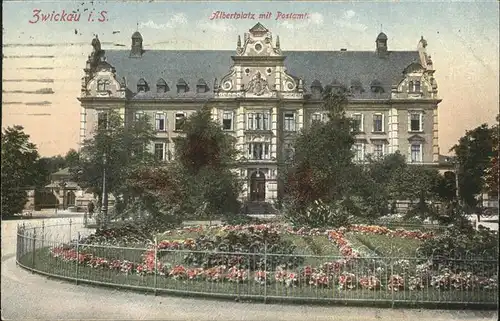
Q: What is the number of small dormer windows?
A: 8